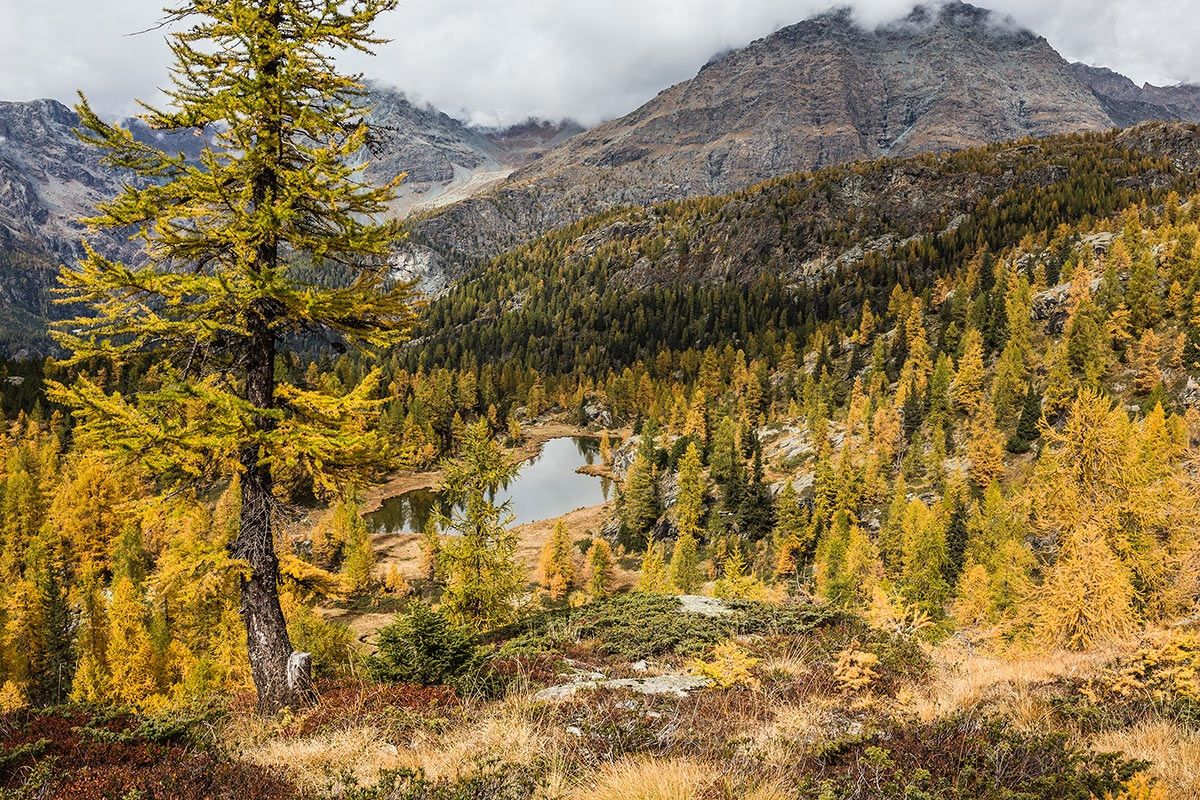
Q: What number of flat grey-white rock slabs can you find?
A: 2